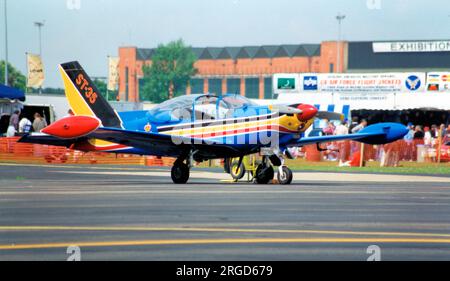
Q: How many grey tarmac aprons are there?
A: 1